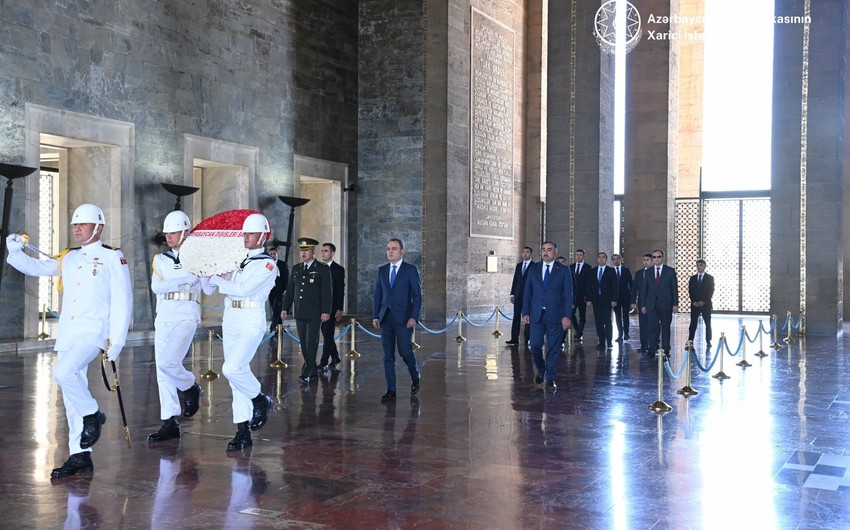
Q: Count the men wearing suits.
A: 12